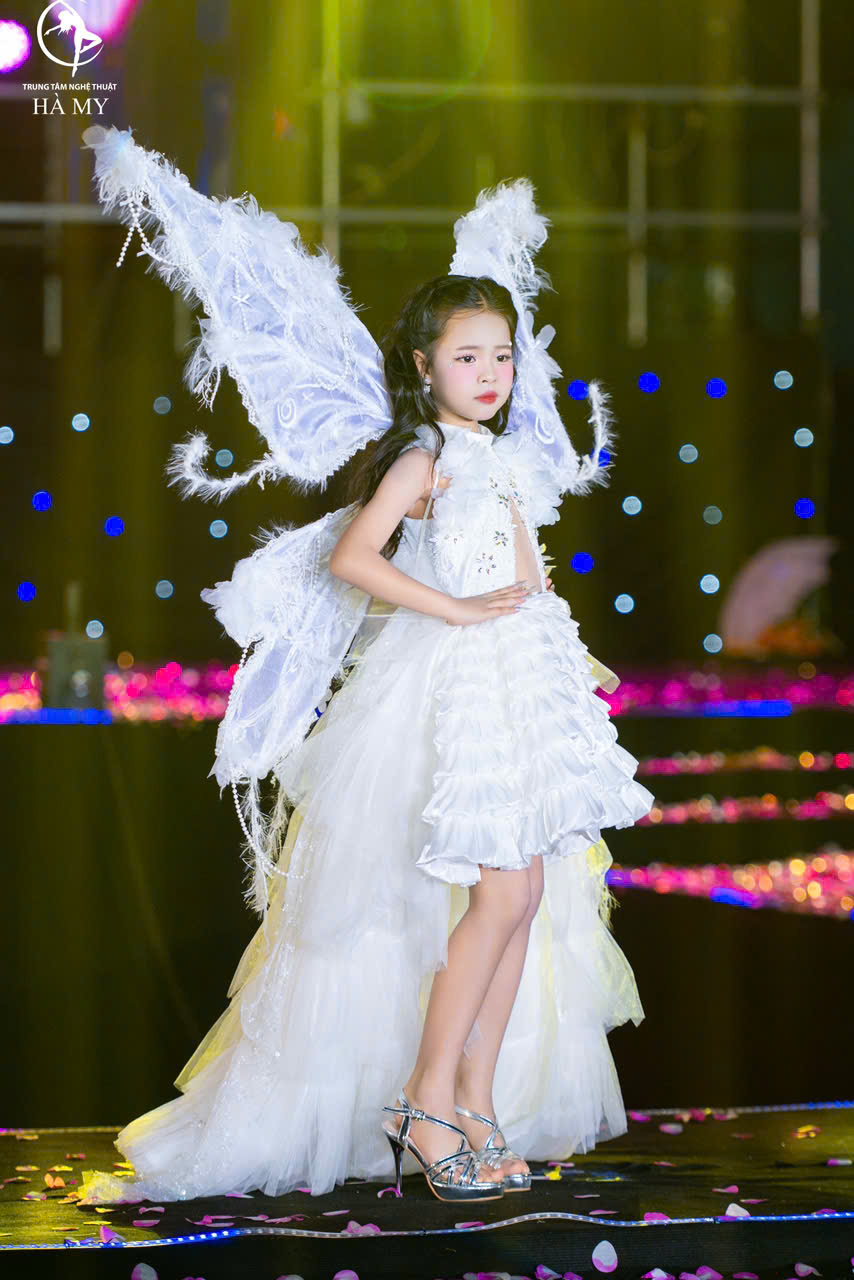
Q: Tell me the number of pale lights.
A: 15